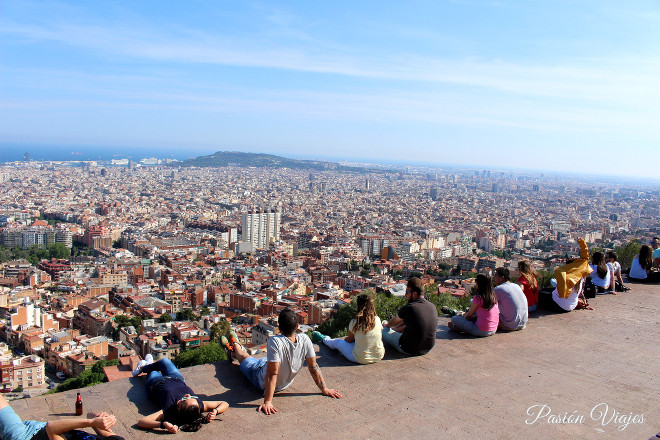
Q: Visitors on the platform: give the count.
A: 13